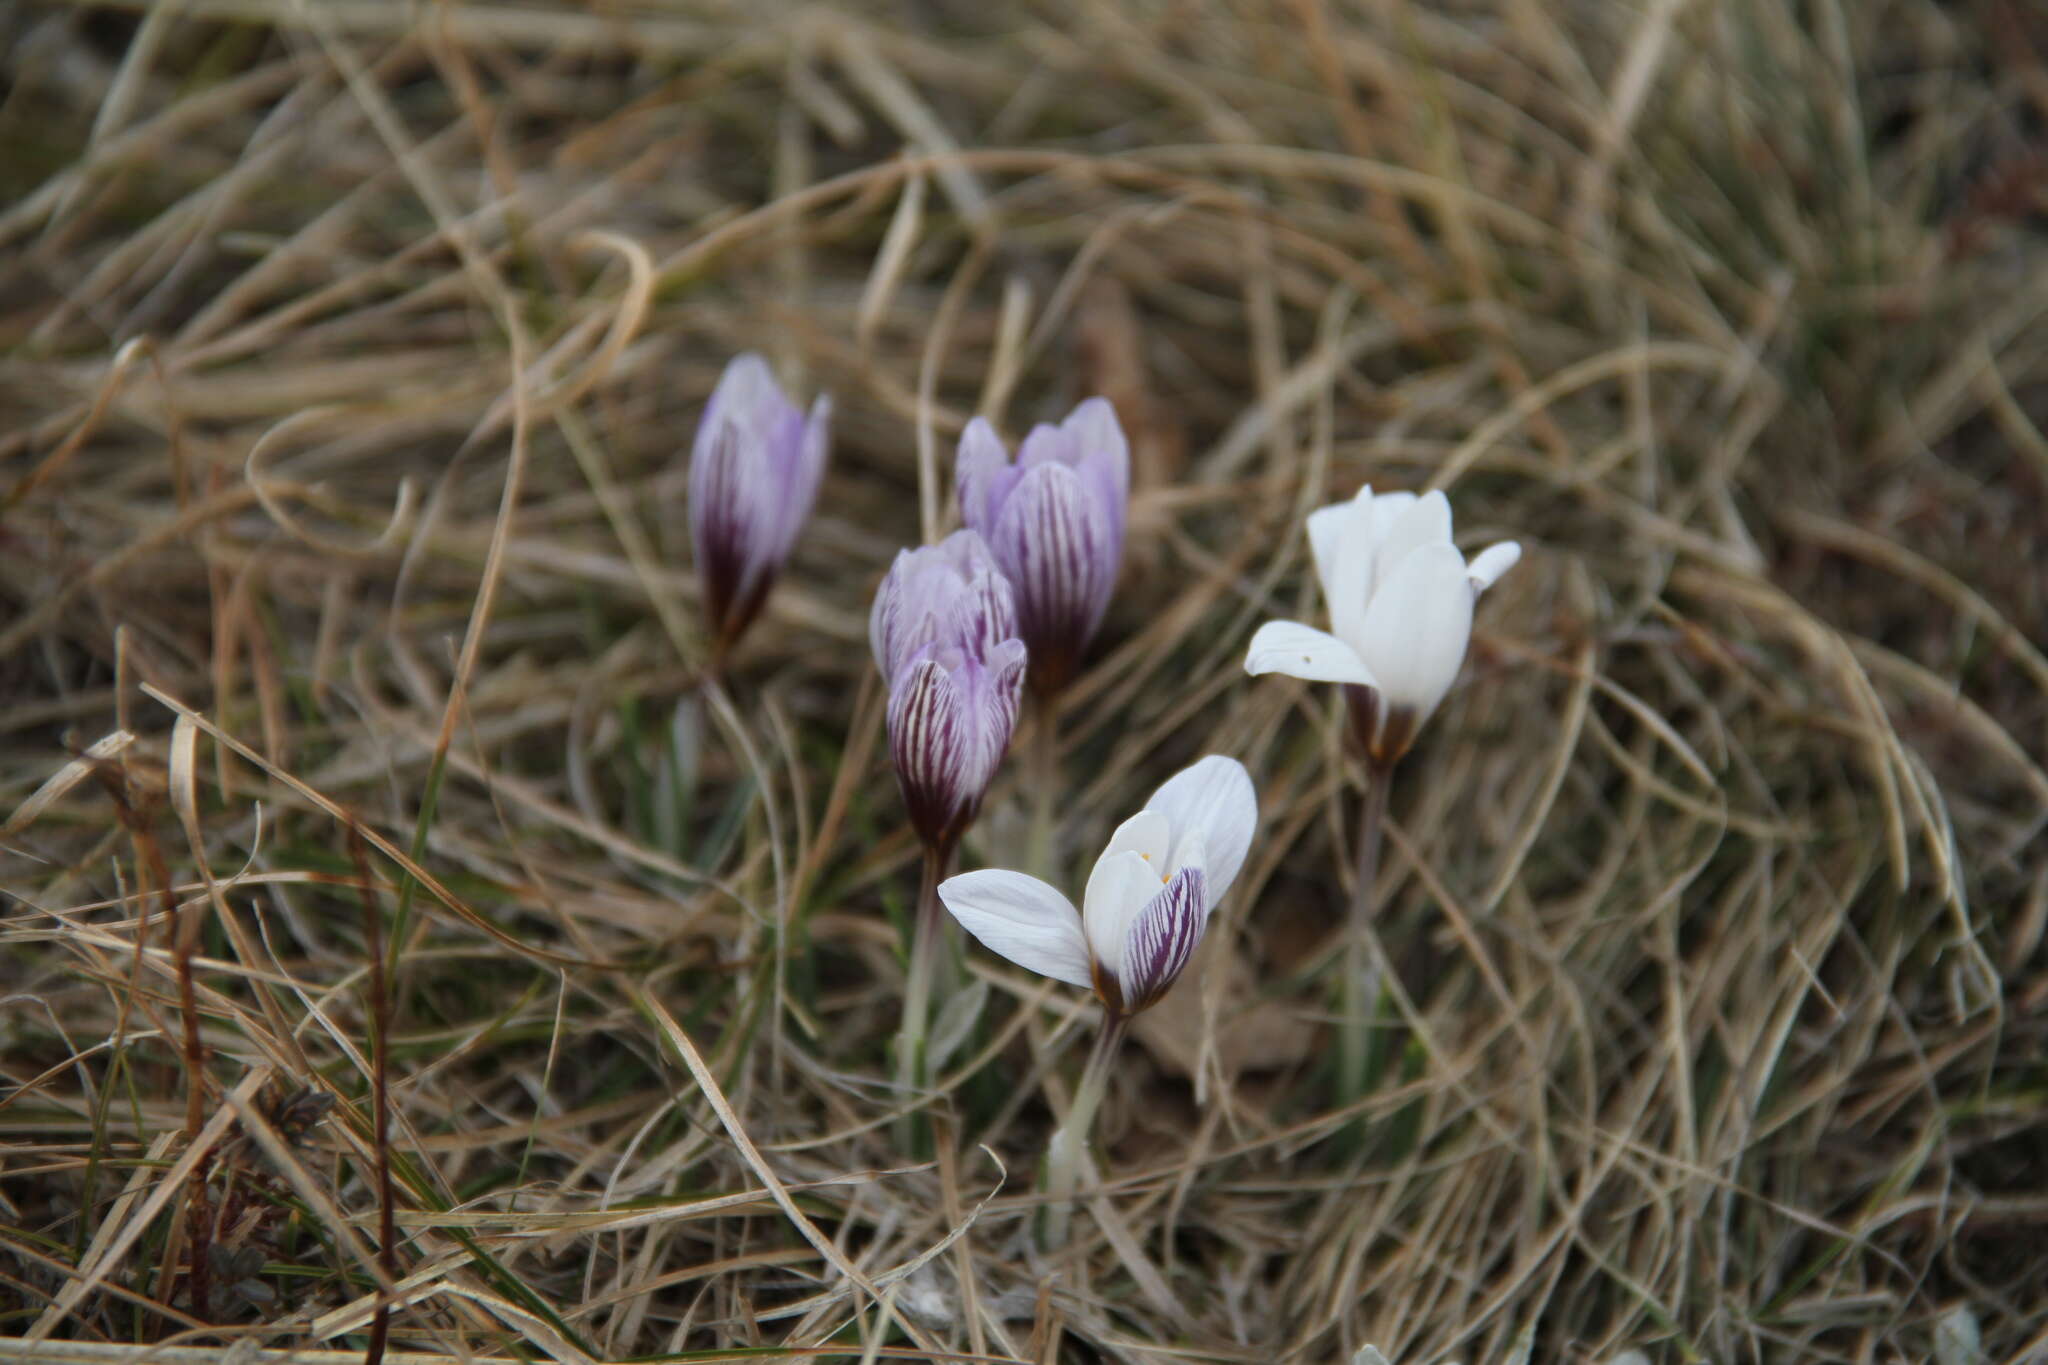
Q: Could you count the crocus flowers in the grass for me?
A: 6